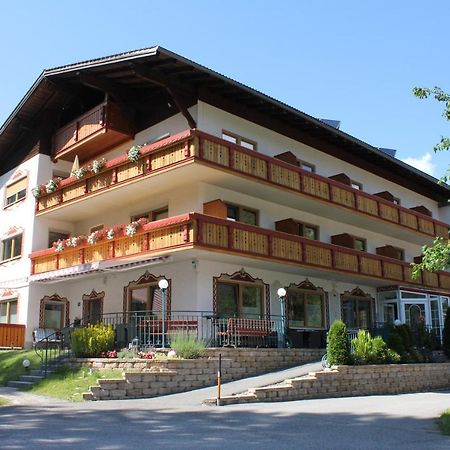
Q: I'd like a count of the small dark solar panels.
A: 2